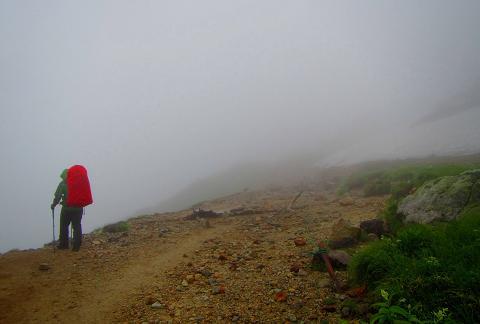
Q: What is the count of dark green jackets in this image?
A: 1